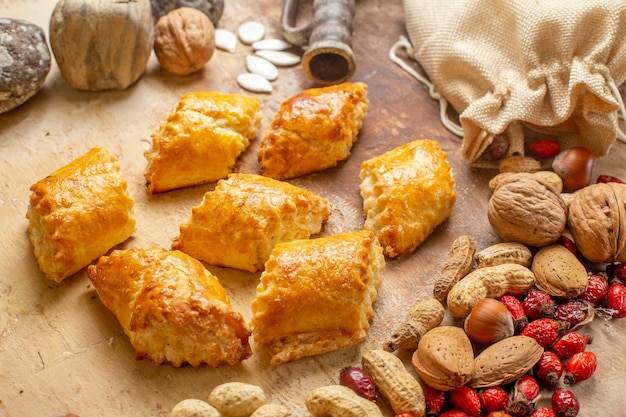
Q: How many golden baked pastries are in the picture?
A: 7